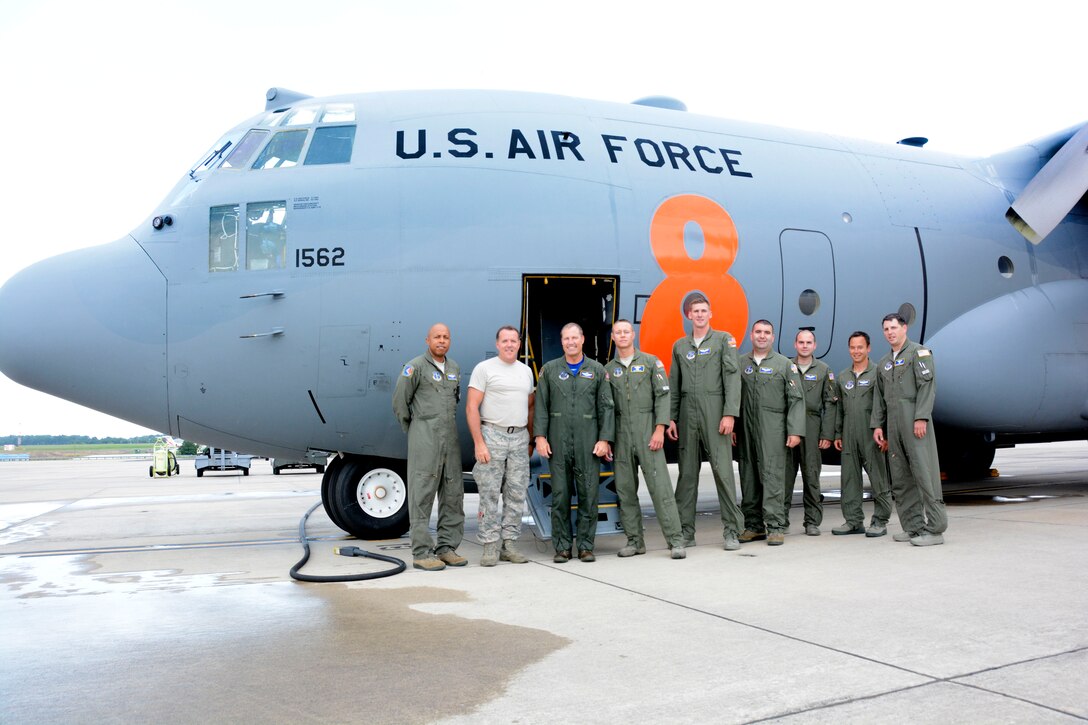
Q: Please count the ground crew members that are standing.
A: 9